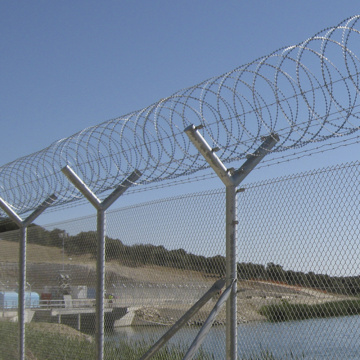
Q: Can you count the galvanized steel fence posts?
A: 3